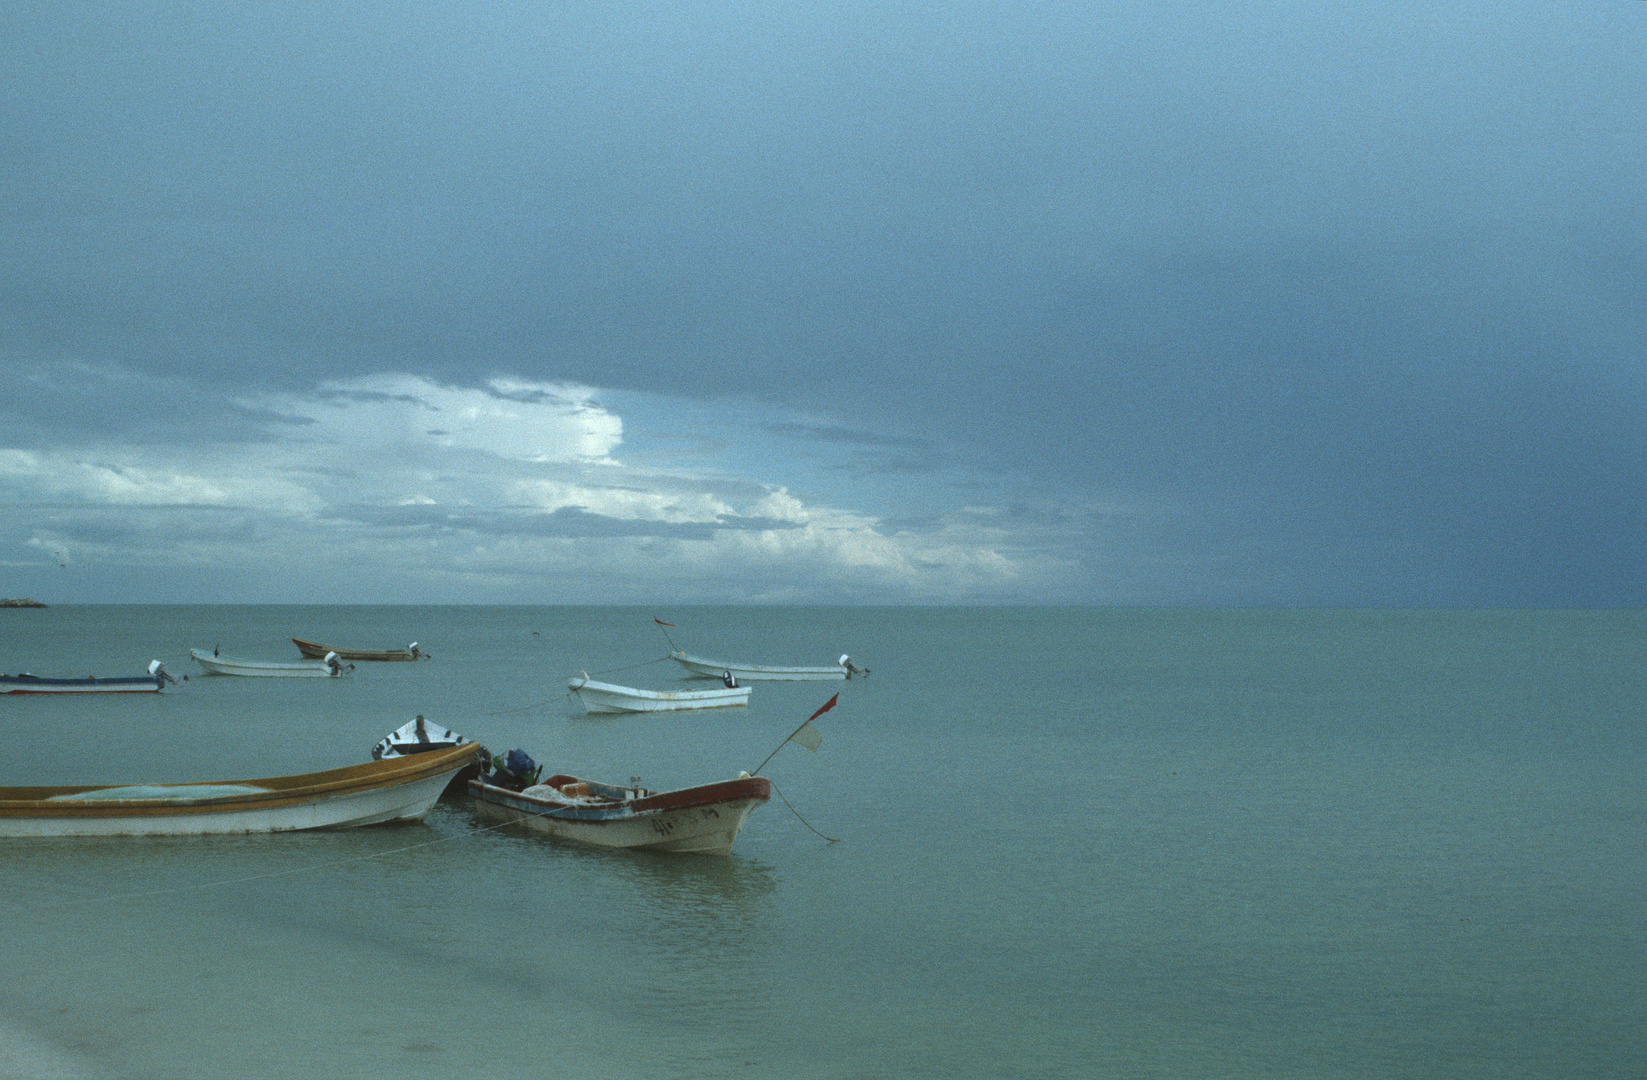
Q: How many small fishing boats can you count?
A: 8